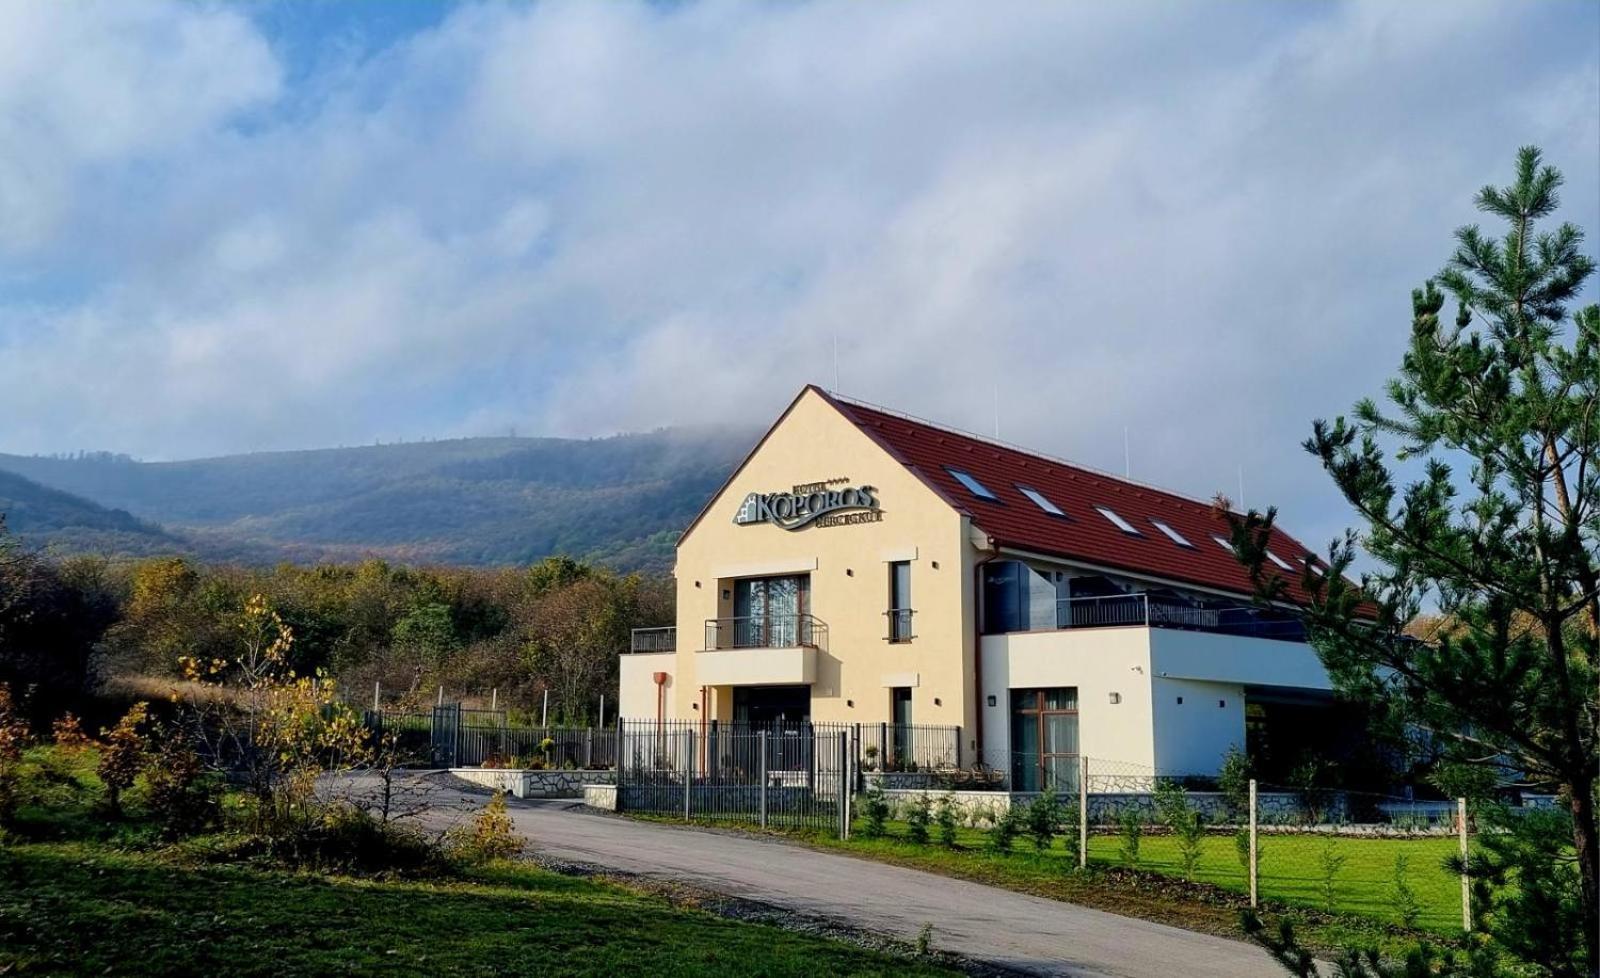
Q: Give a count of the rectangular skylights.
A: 7